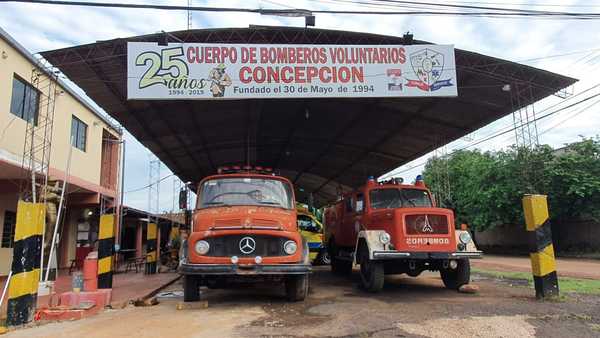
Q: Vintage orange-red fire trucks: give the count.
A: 2